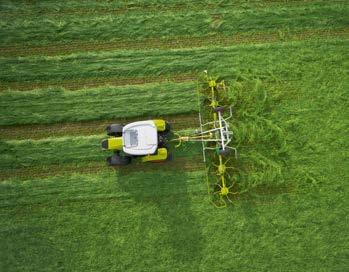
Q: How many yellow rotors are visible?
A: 4